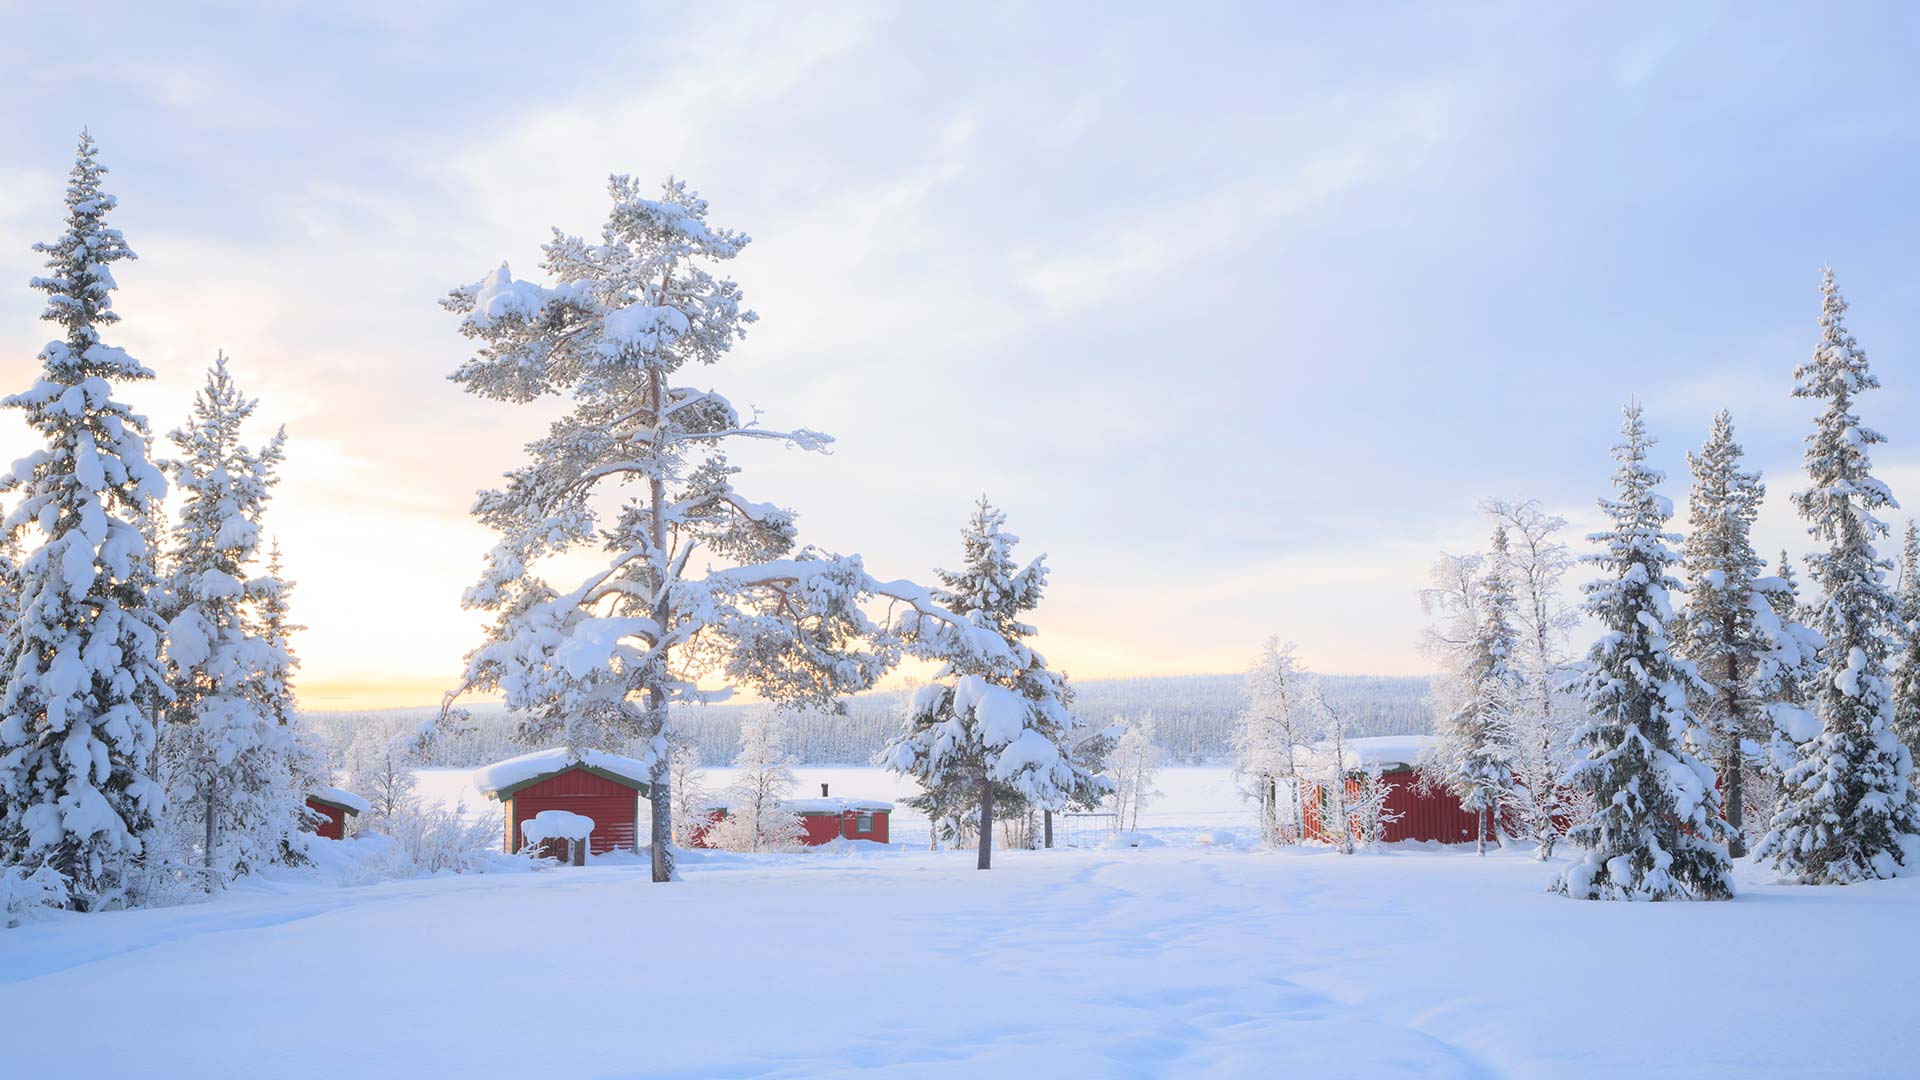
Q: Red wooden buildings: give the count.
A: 4